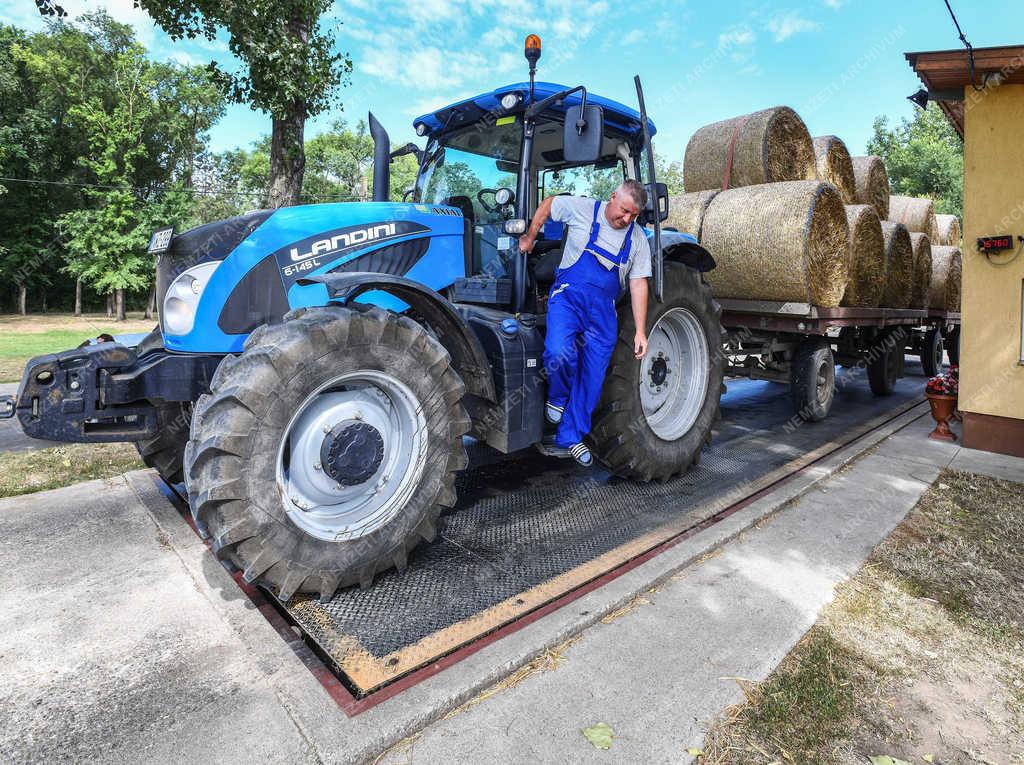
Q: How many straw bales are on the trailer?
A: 11